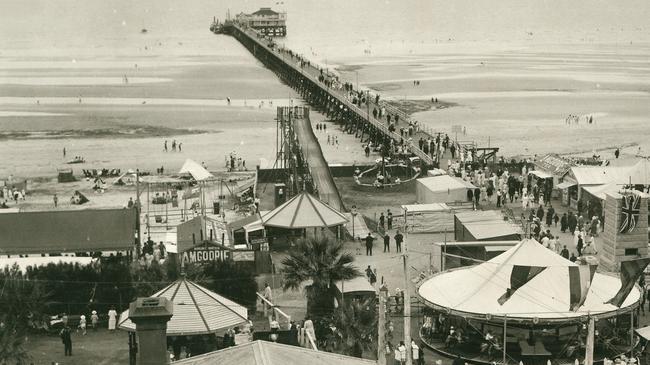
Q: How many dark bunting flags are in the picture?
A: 3